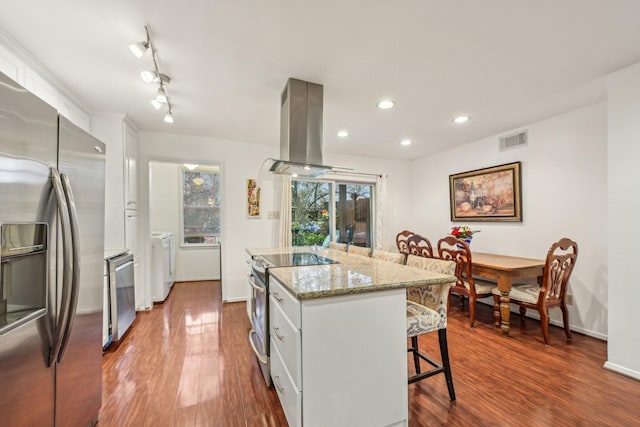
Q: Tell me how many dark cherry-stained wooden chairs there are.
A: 4